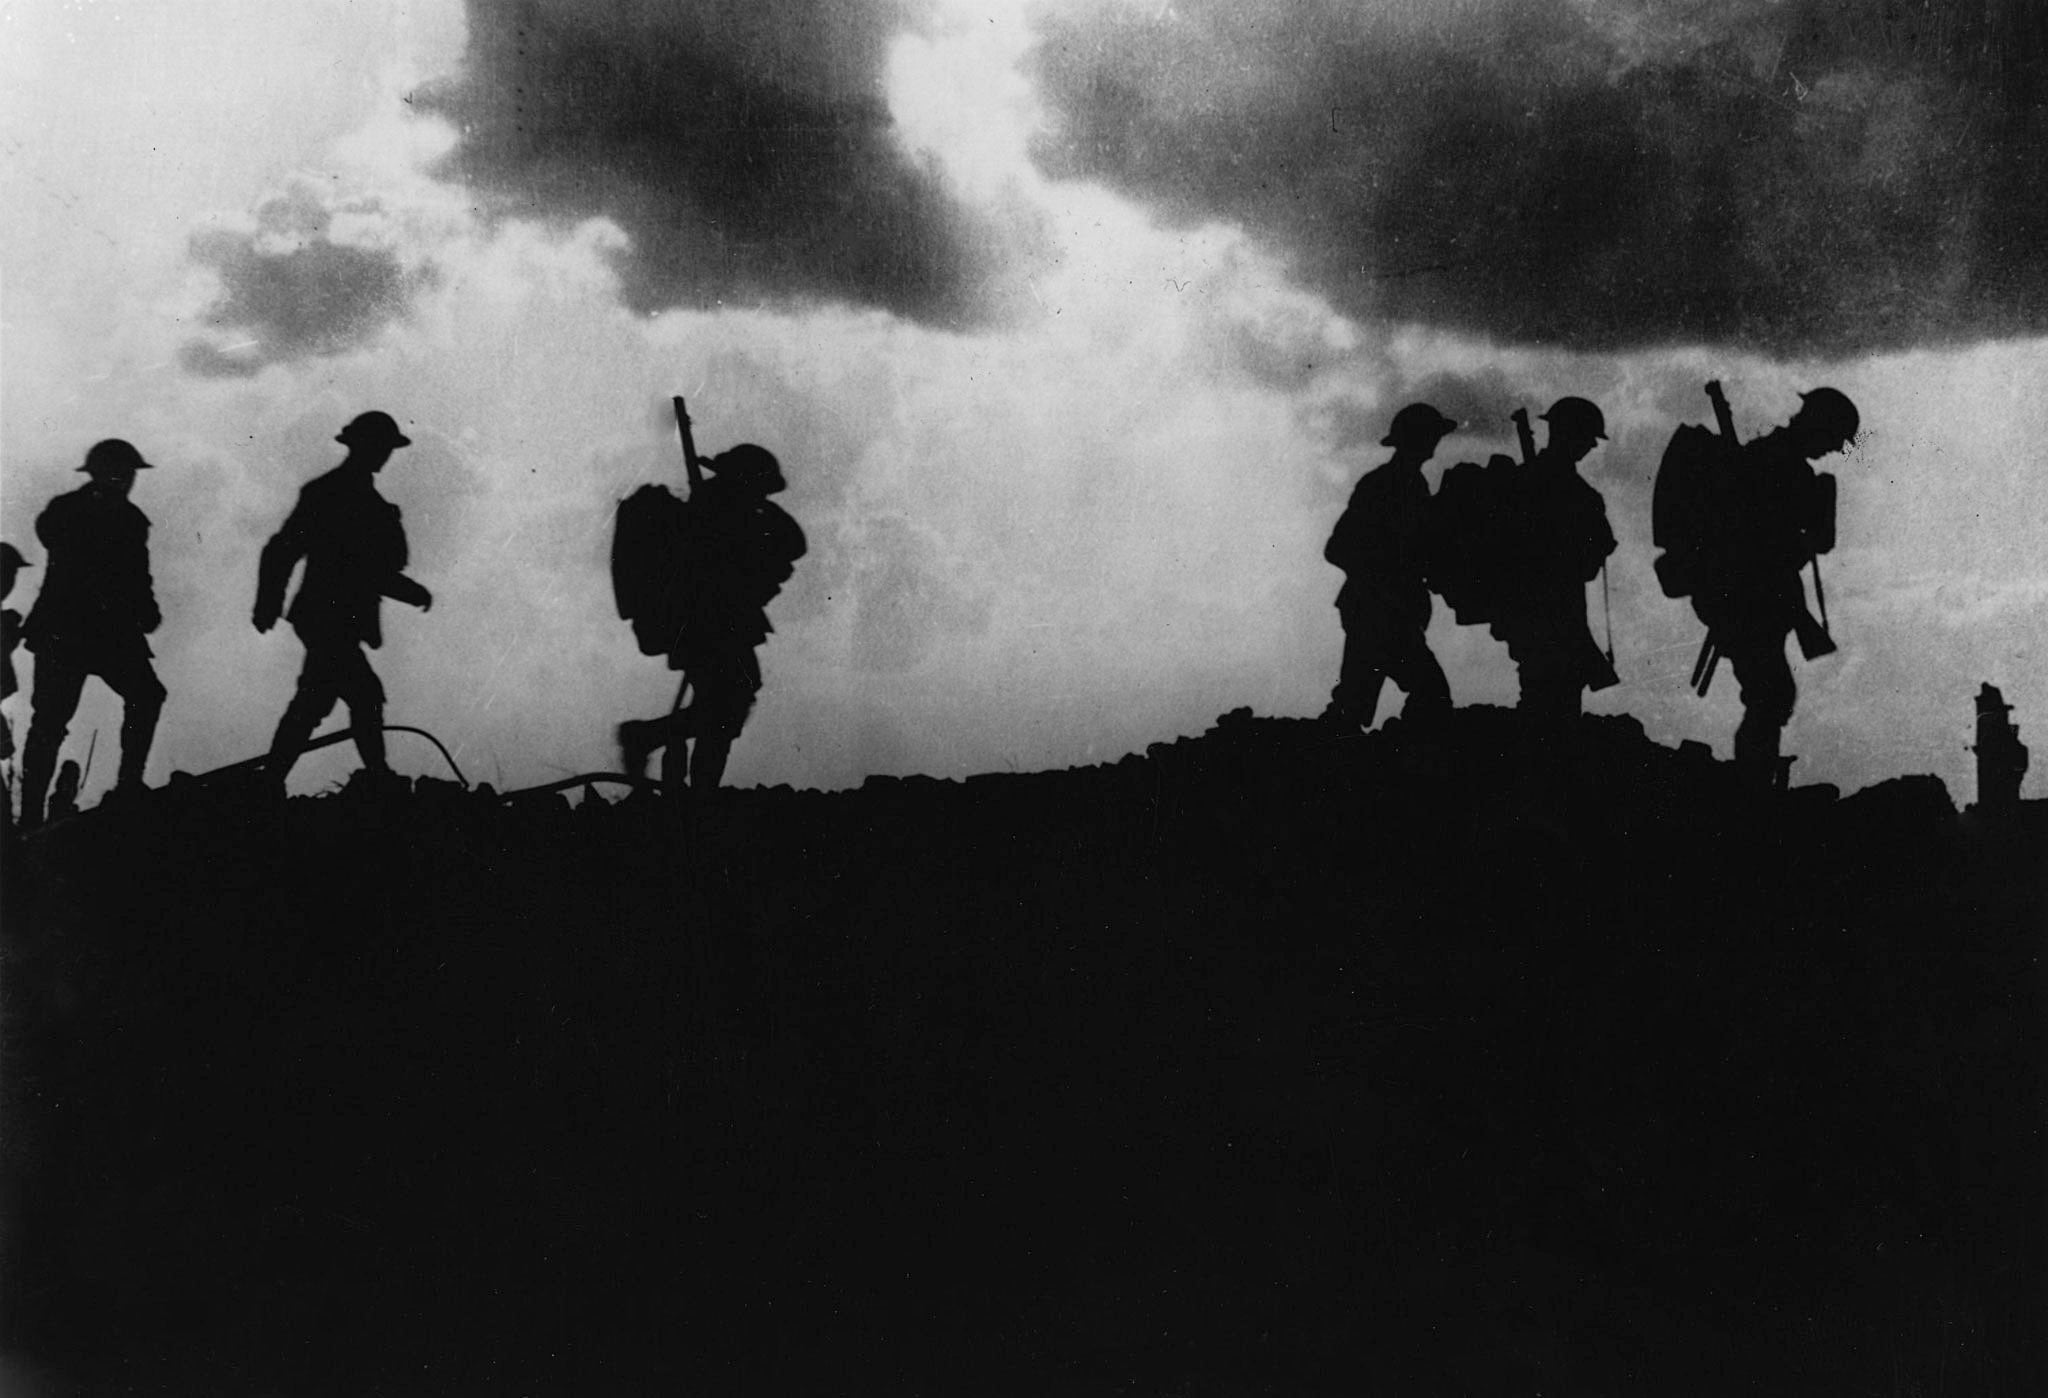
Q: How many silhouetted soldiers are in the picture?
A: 7